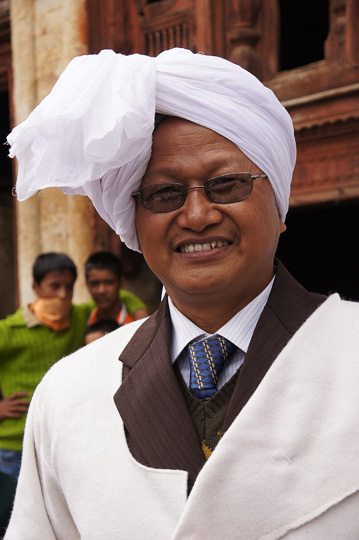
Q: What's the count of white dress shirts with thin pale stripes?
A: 1